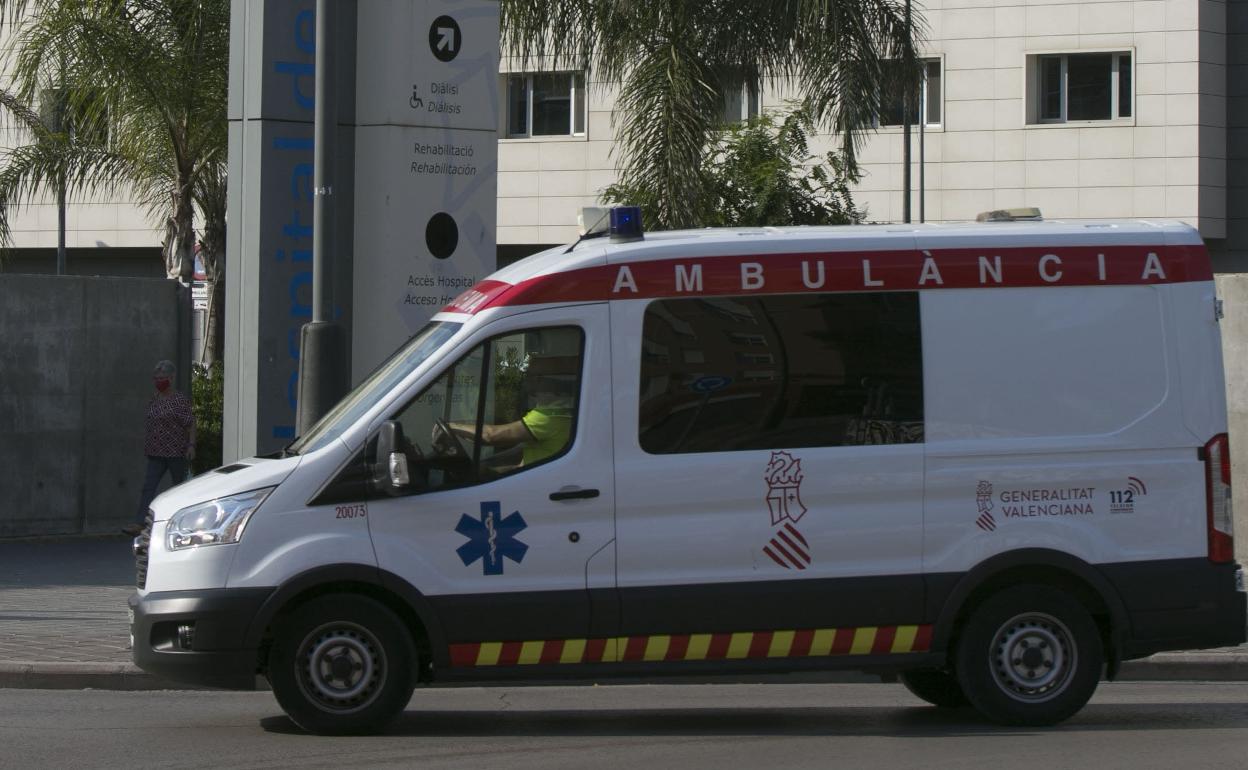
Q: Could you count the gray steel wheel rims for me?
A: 2